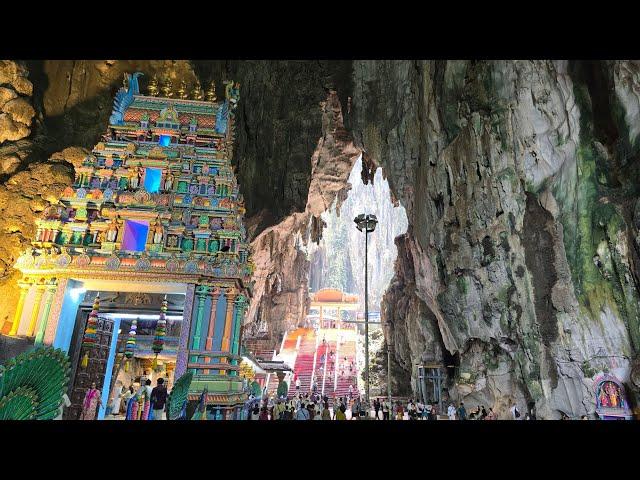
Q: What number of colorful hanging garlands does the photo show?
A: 3